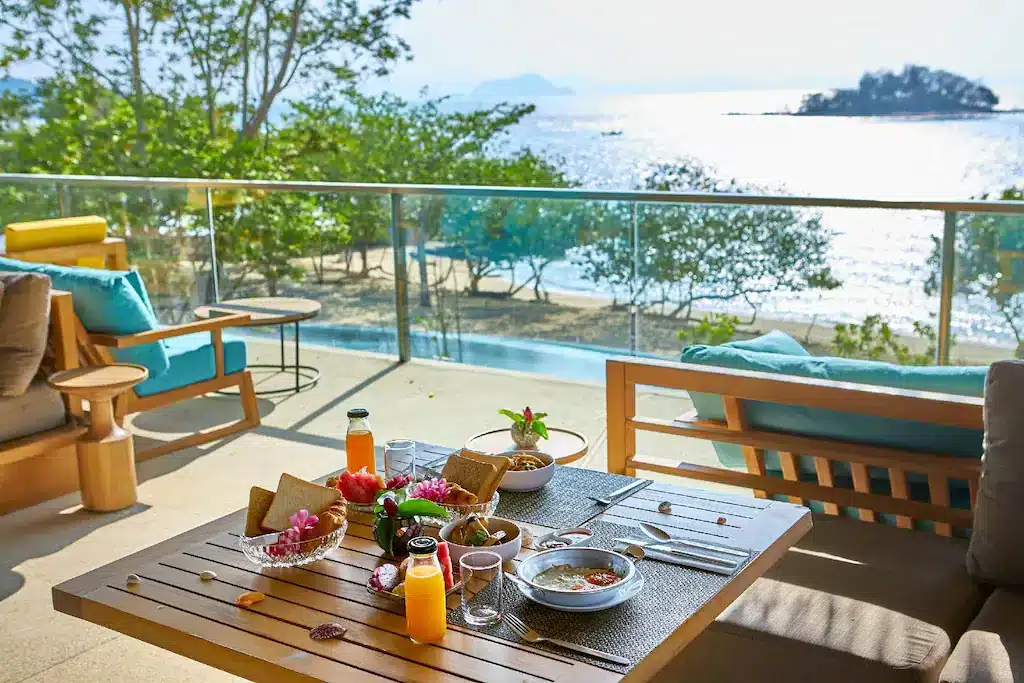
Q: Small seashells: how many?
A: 6